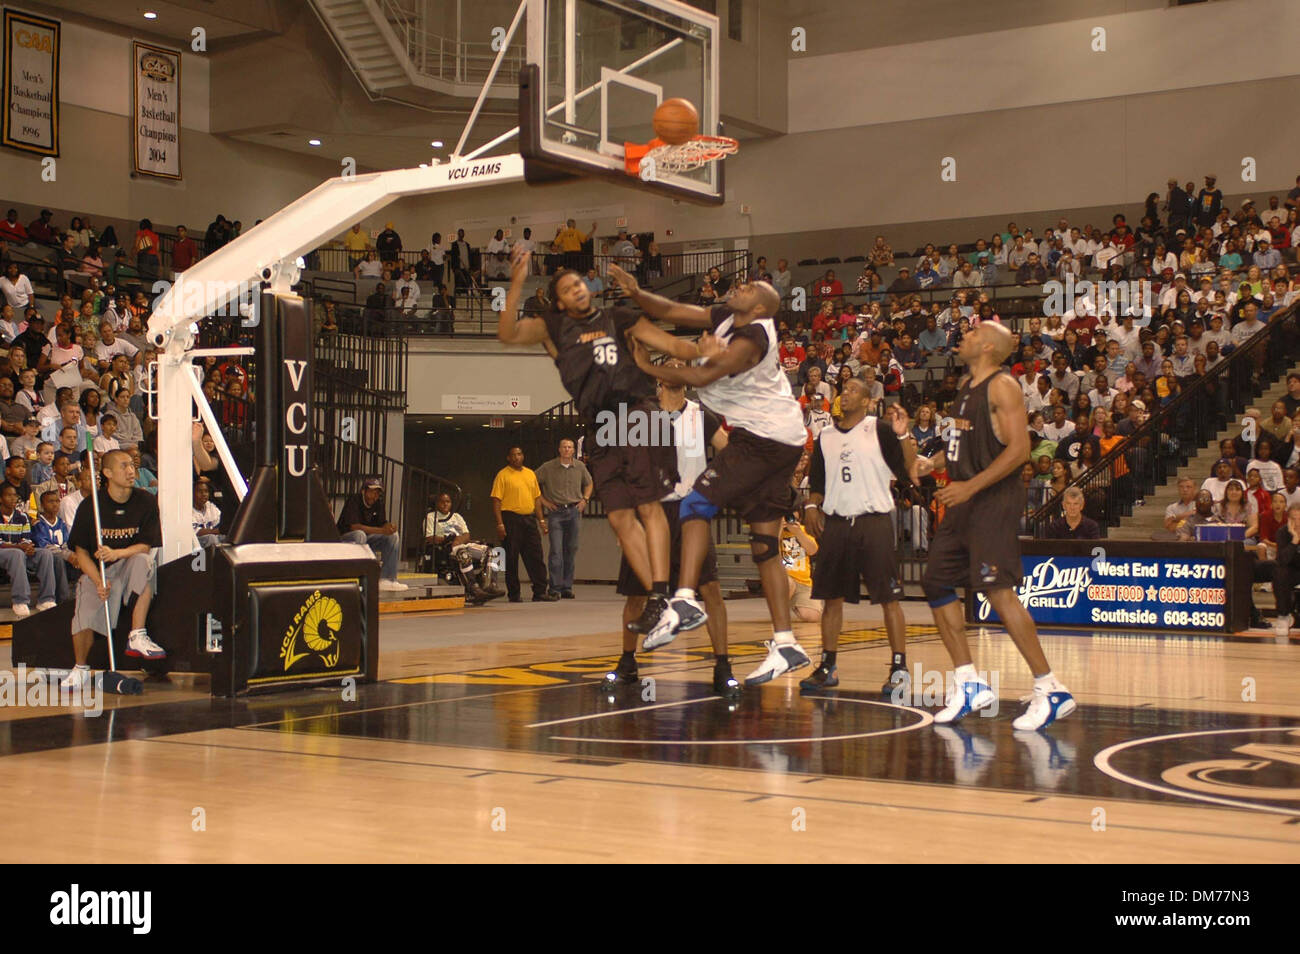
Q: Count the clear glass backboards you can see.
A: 1